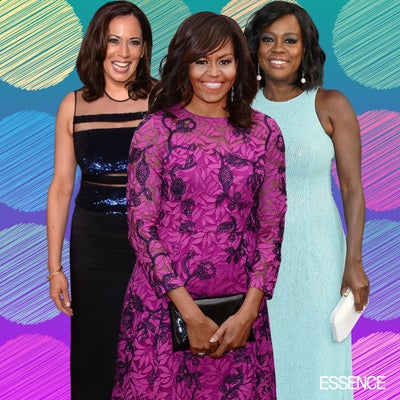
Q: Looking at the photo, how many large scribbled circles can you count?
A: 10